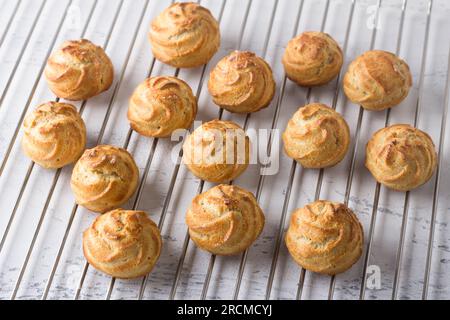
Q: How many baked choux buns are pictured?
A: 14